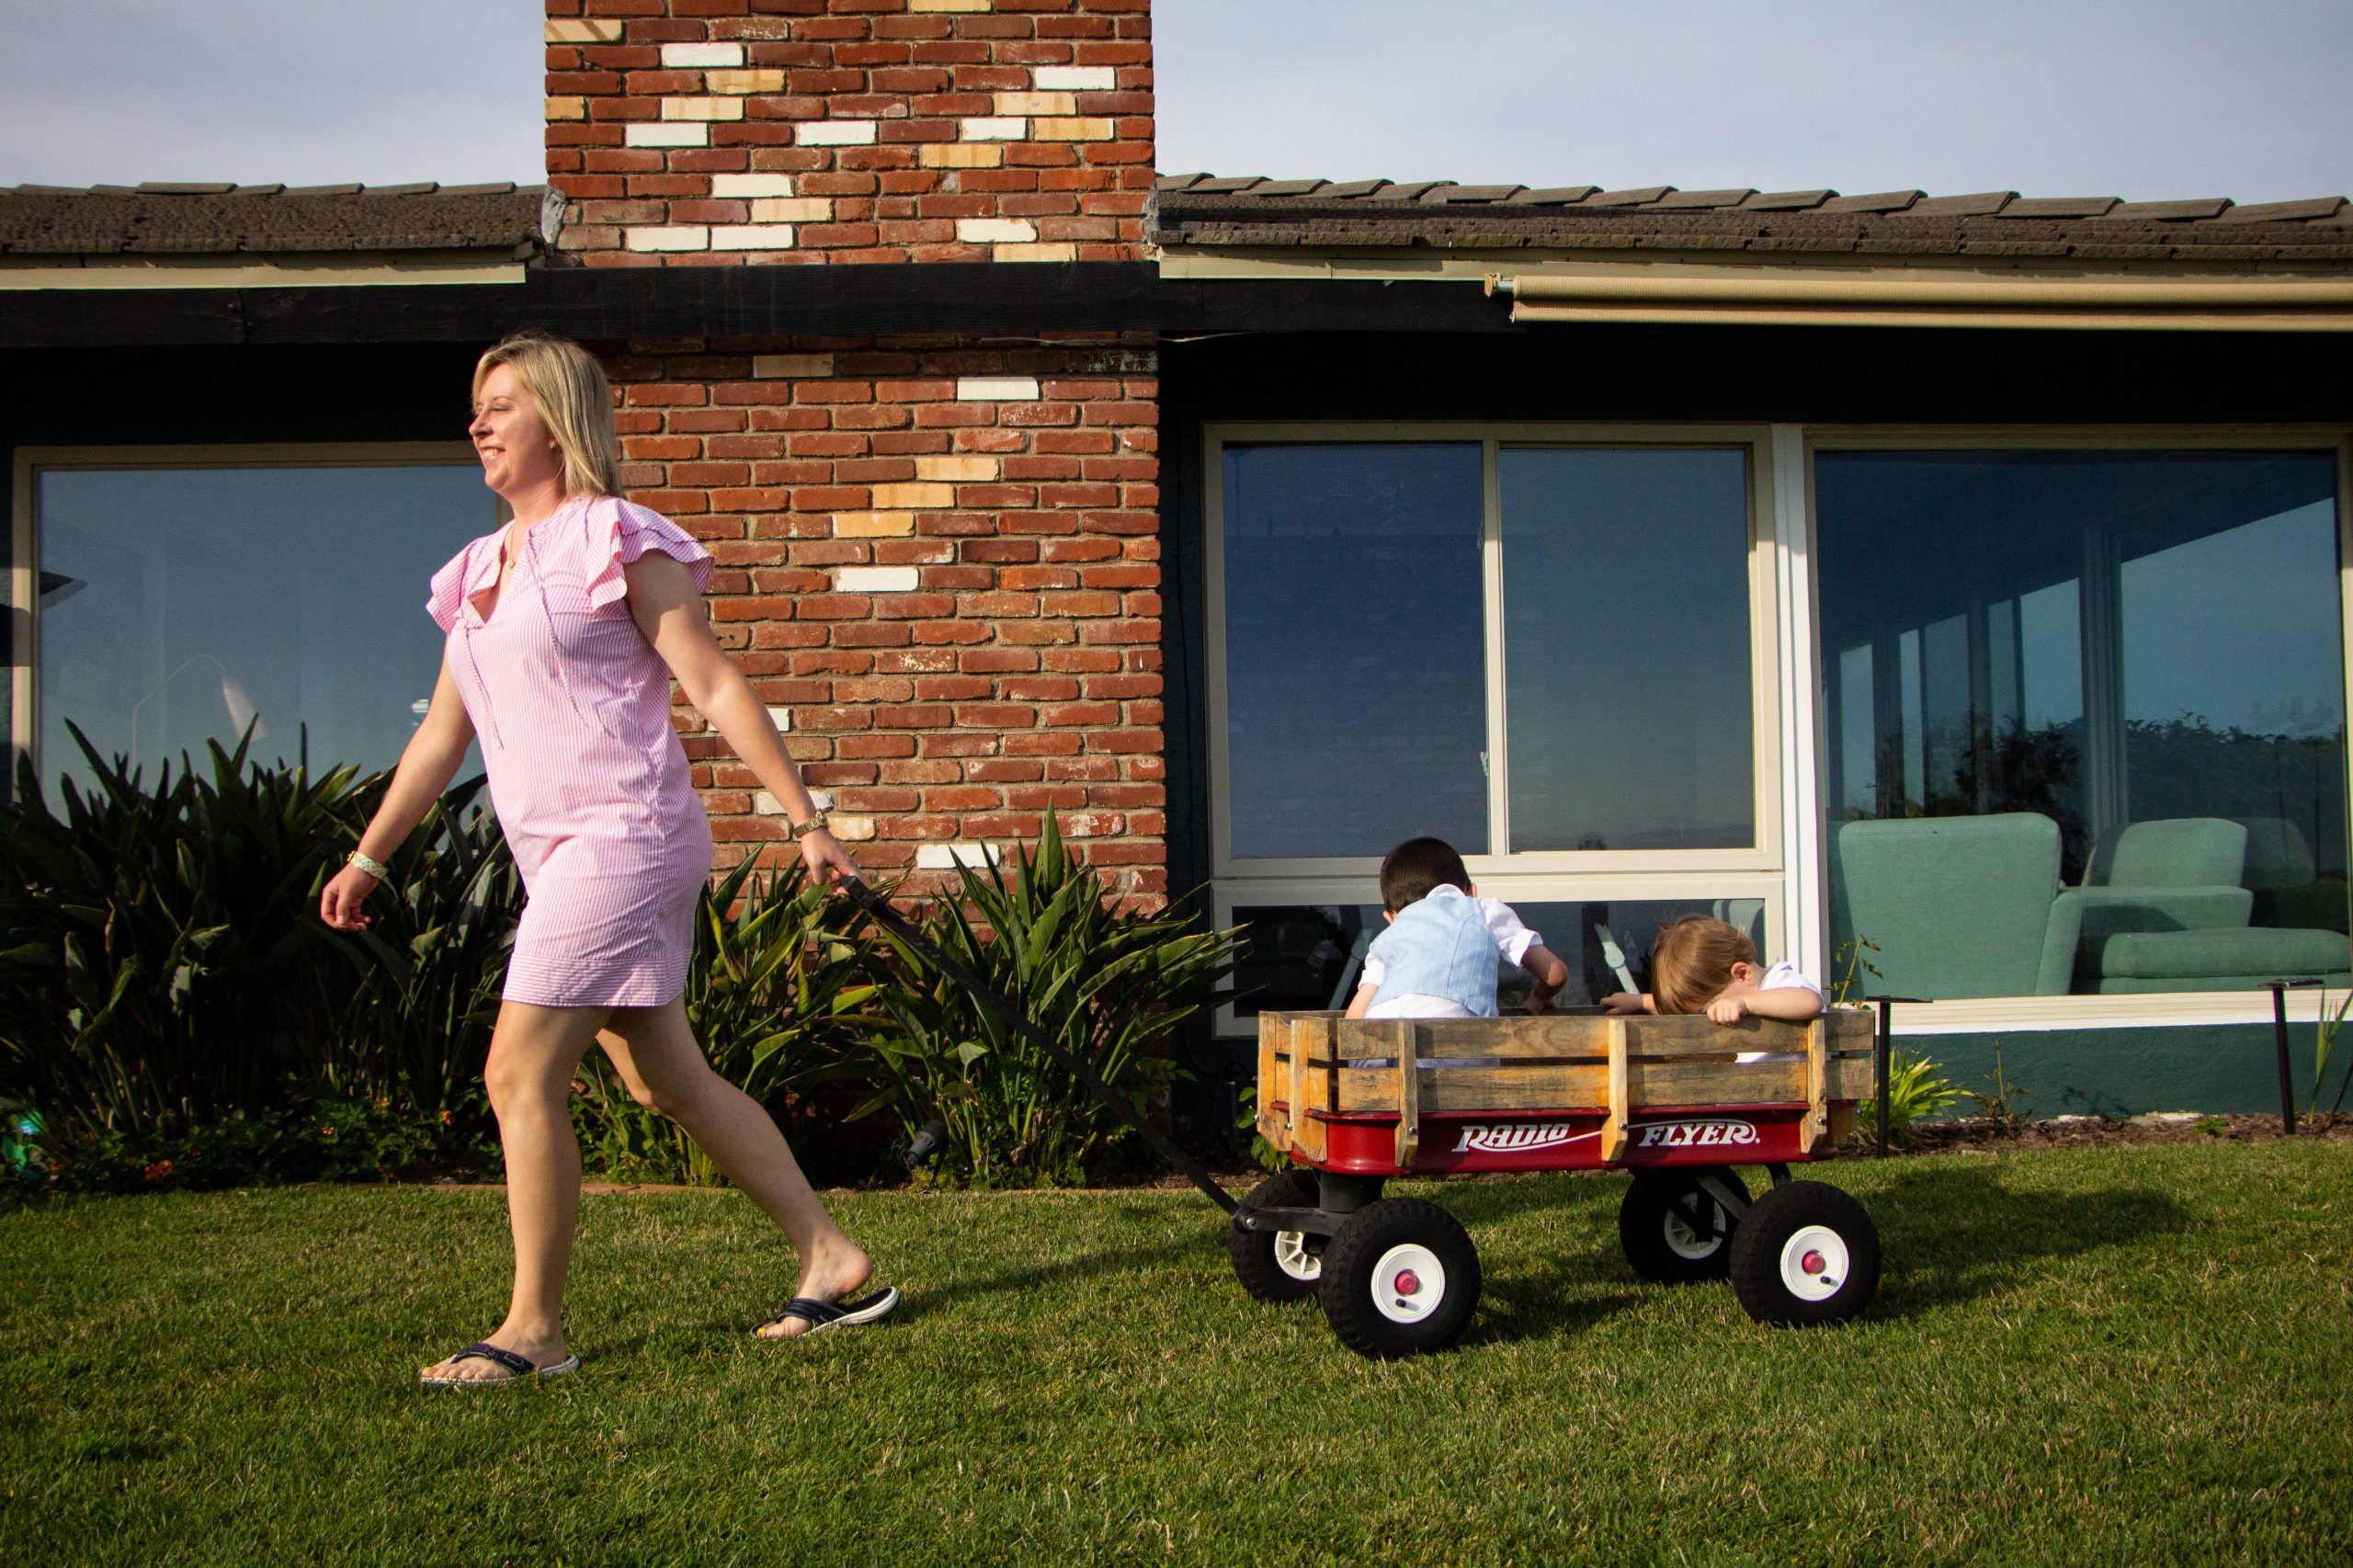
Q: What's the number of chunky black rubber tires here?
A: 4